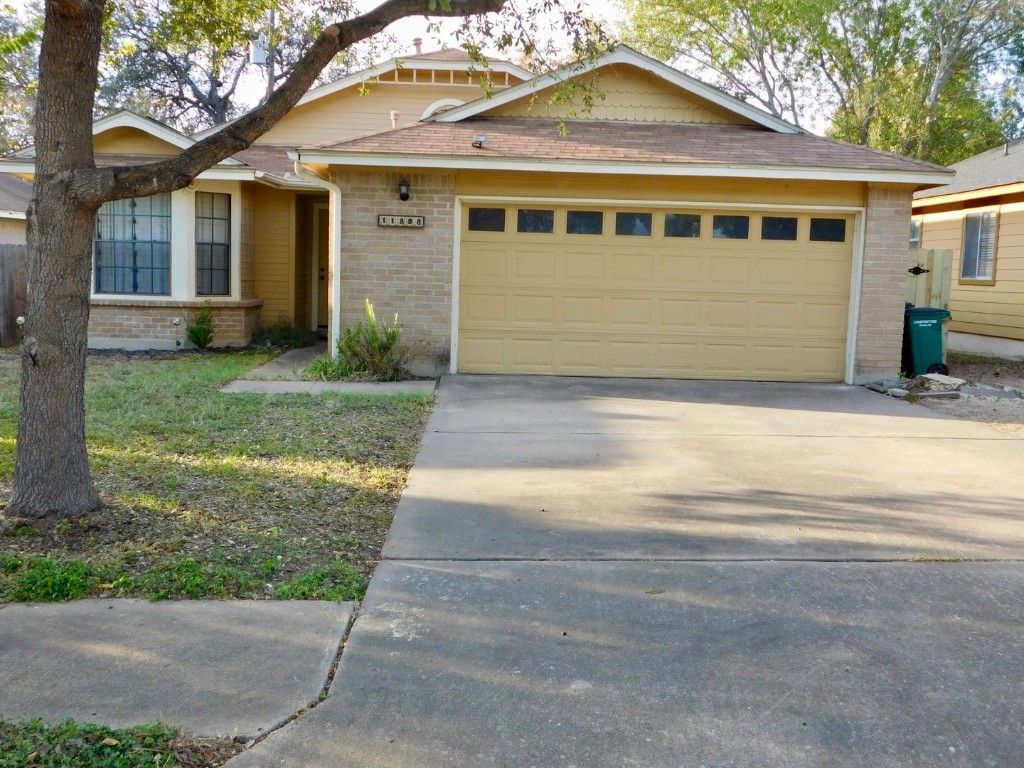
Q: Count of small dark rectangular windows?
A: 8